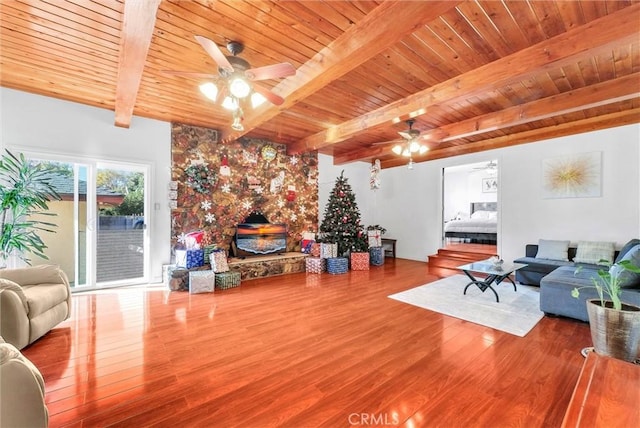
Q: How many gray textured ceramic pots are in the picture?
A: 1